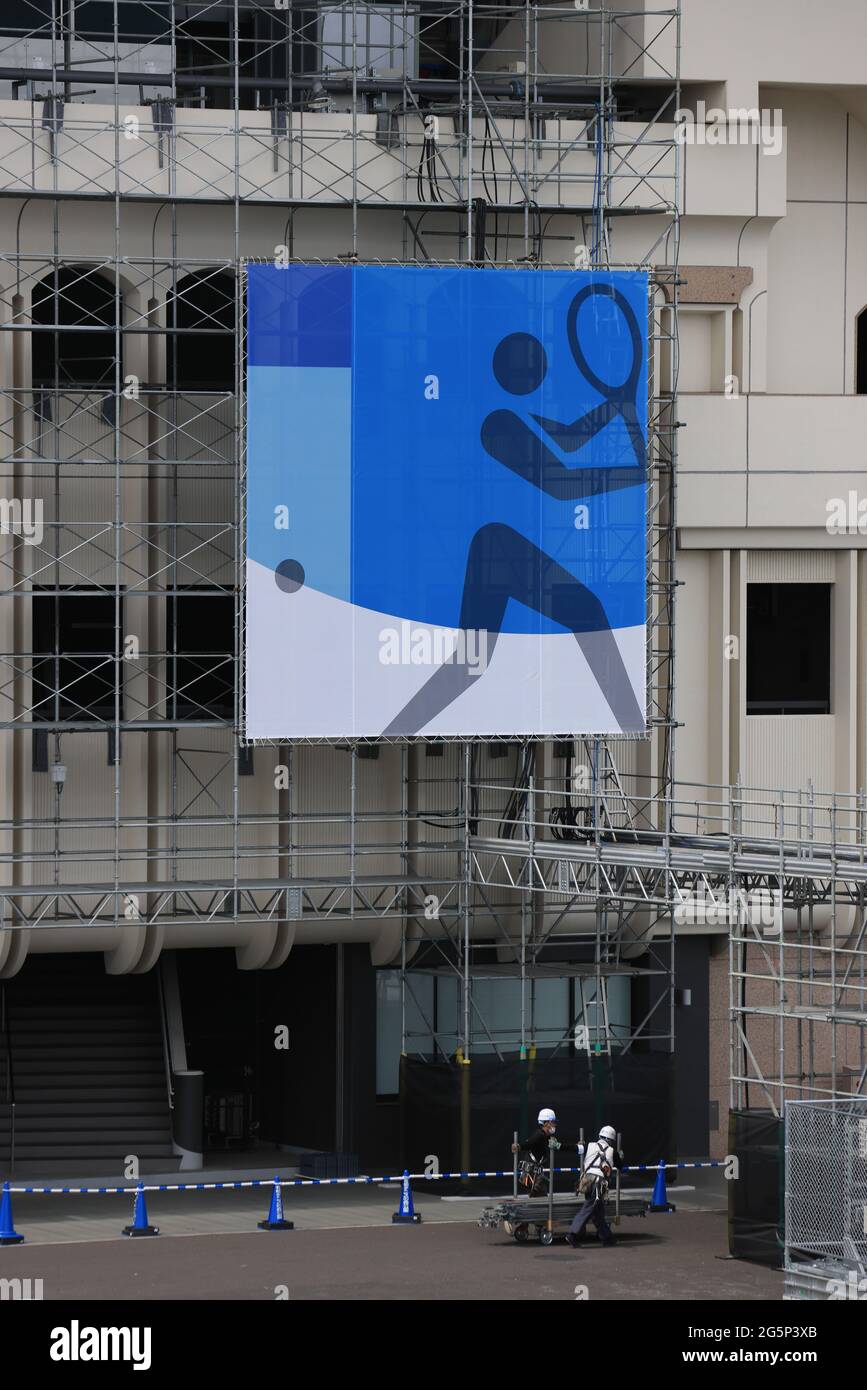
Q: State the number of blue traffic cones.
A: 5